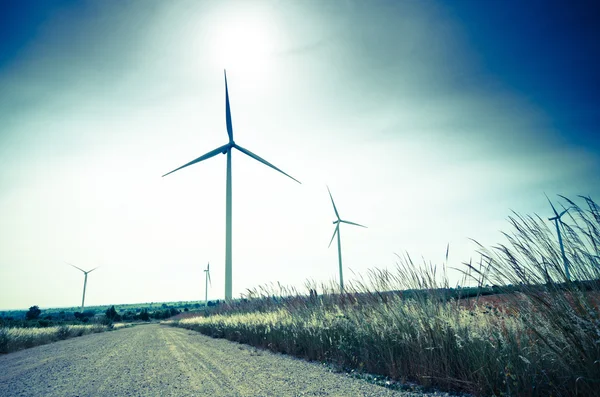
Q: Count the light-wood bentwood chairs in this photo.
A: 0